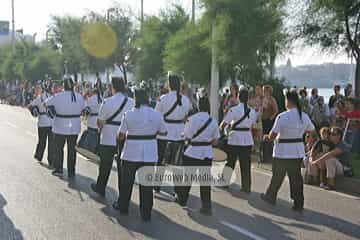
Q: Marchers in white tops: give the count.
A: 9